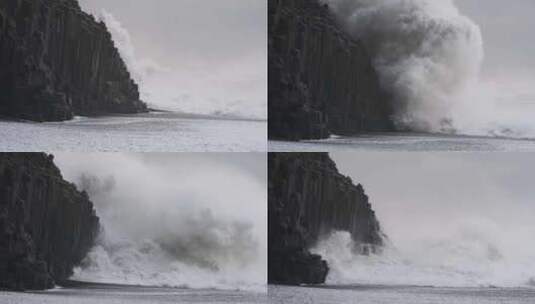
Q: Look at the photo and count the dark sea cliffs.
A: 4